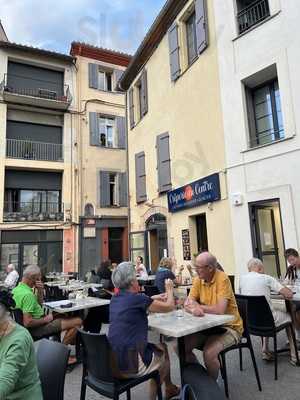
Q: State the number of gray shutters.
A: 12